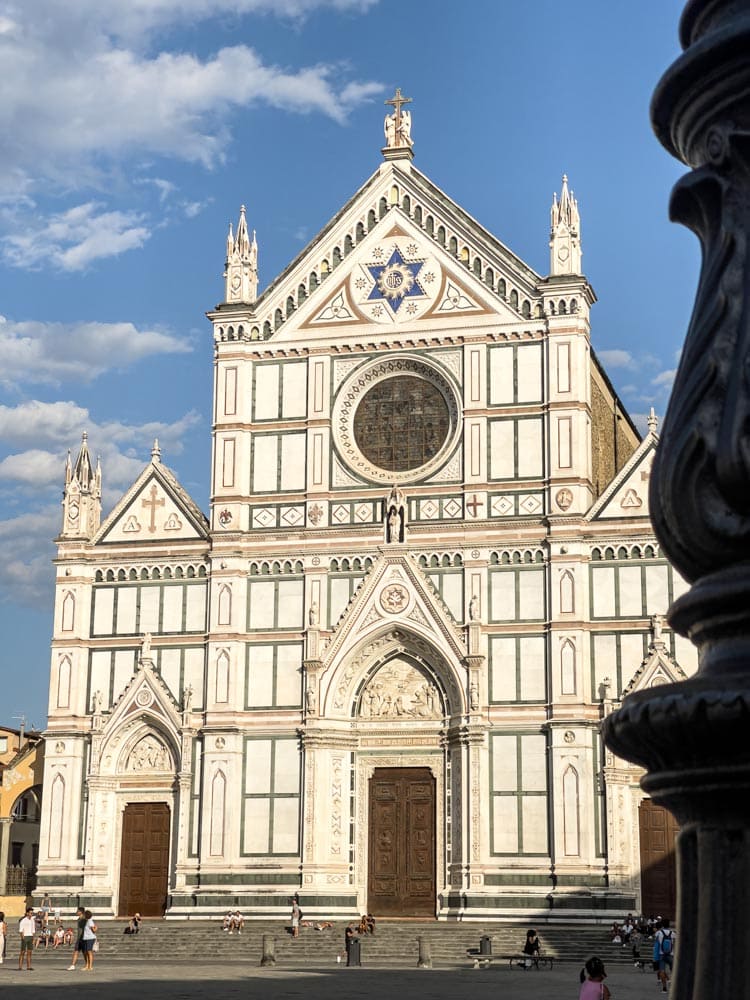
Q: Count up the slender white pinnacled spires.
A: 3